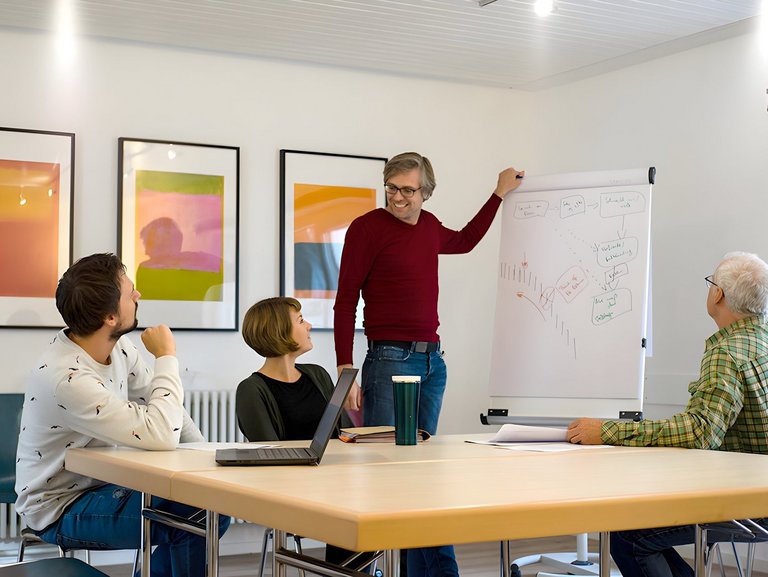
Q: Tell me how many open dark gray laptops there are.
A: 1